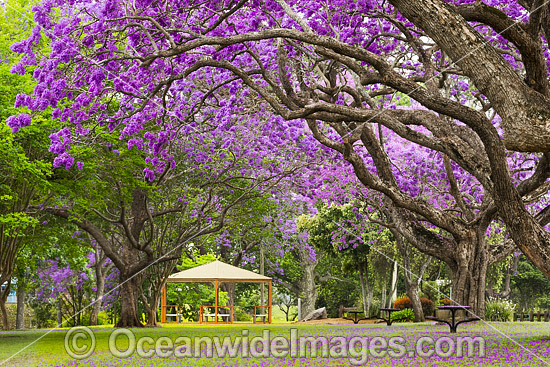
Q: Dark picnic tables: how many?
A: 3